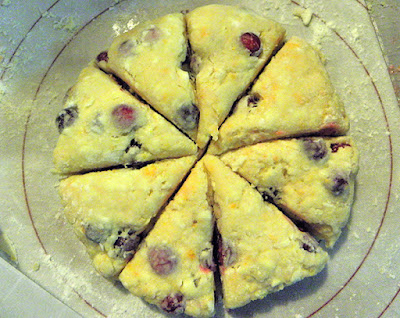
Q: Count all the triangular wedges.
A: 8